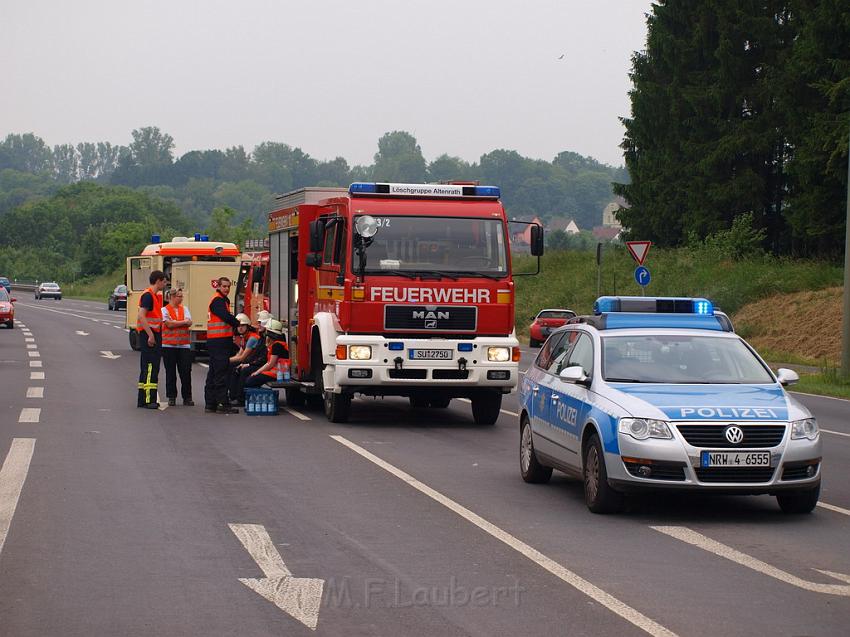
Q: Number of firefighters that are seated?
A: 3